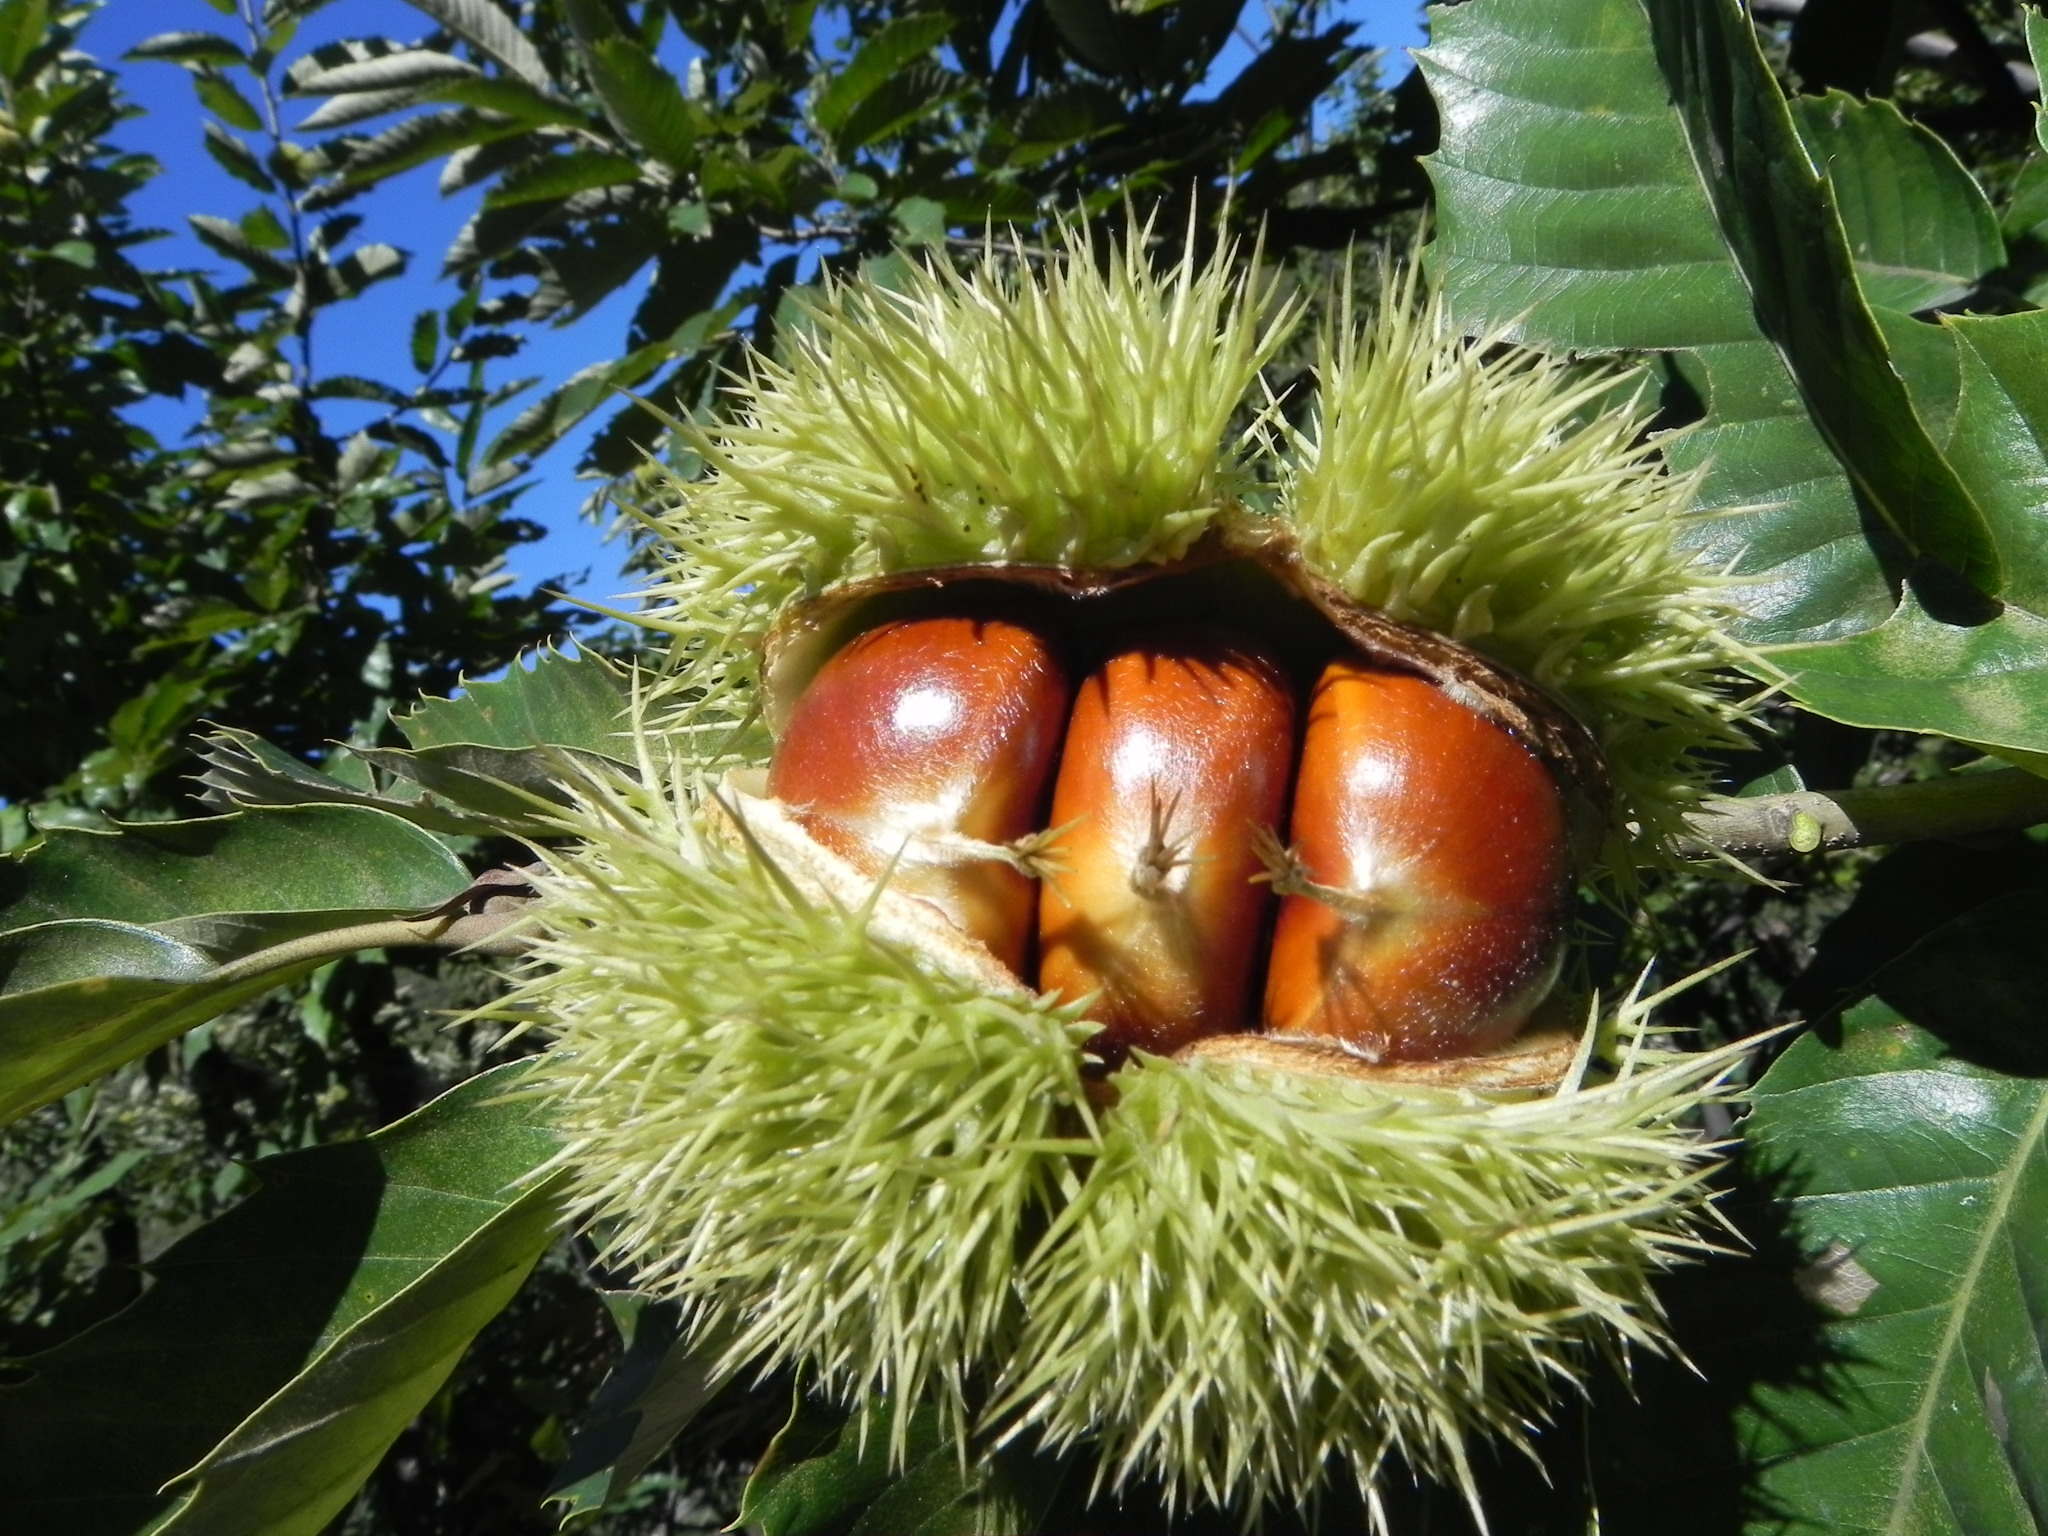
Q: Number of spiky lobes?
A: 4